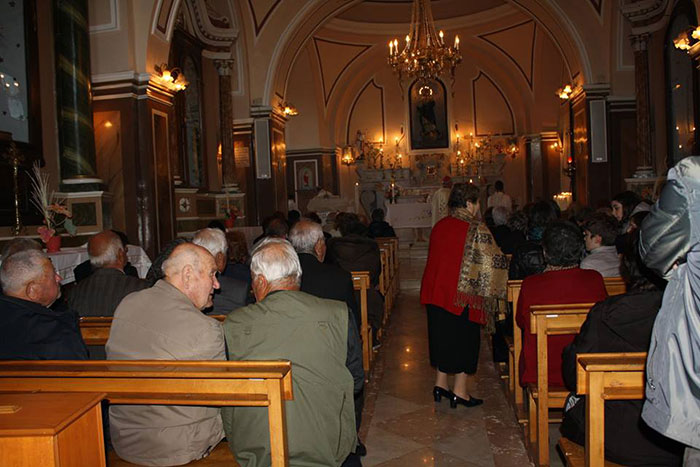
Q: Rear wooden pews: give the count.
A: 2